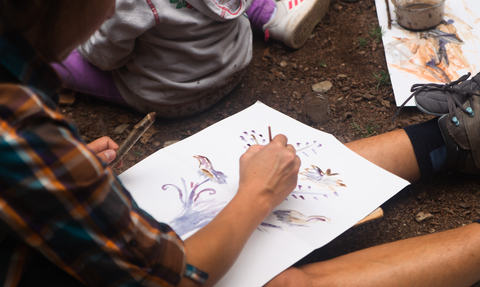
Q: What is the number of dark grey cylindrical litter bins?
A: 0